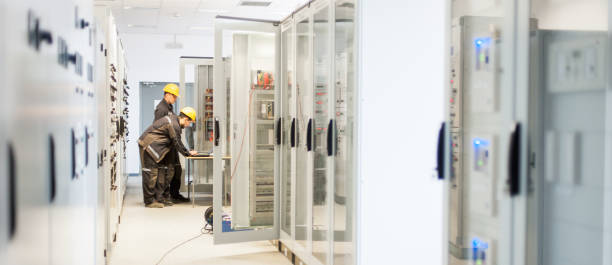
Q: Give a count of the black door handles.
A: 11